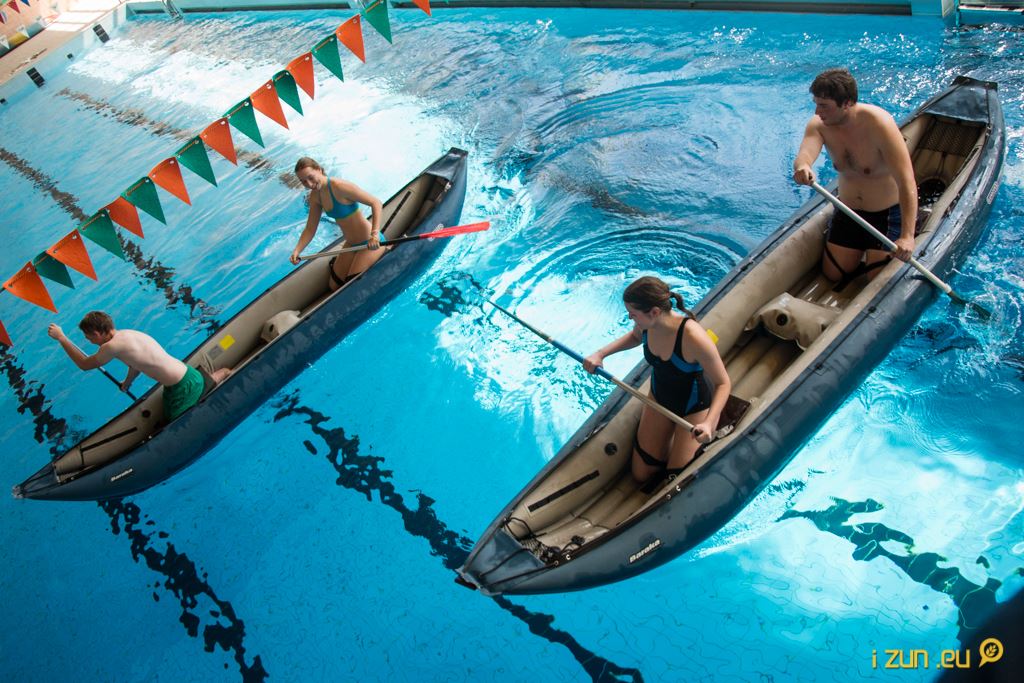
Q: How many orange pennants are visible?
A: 10